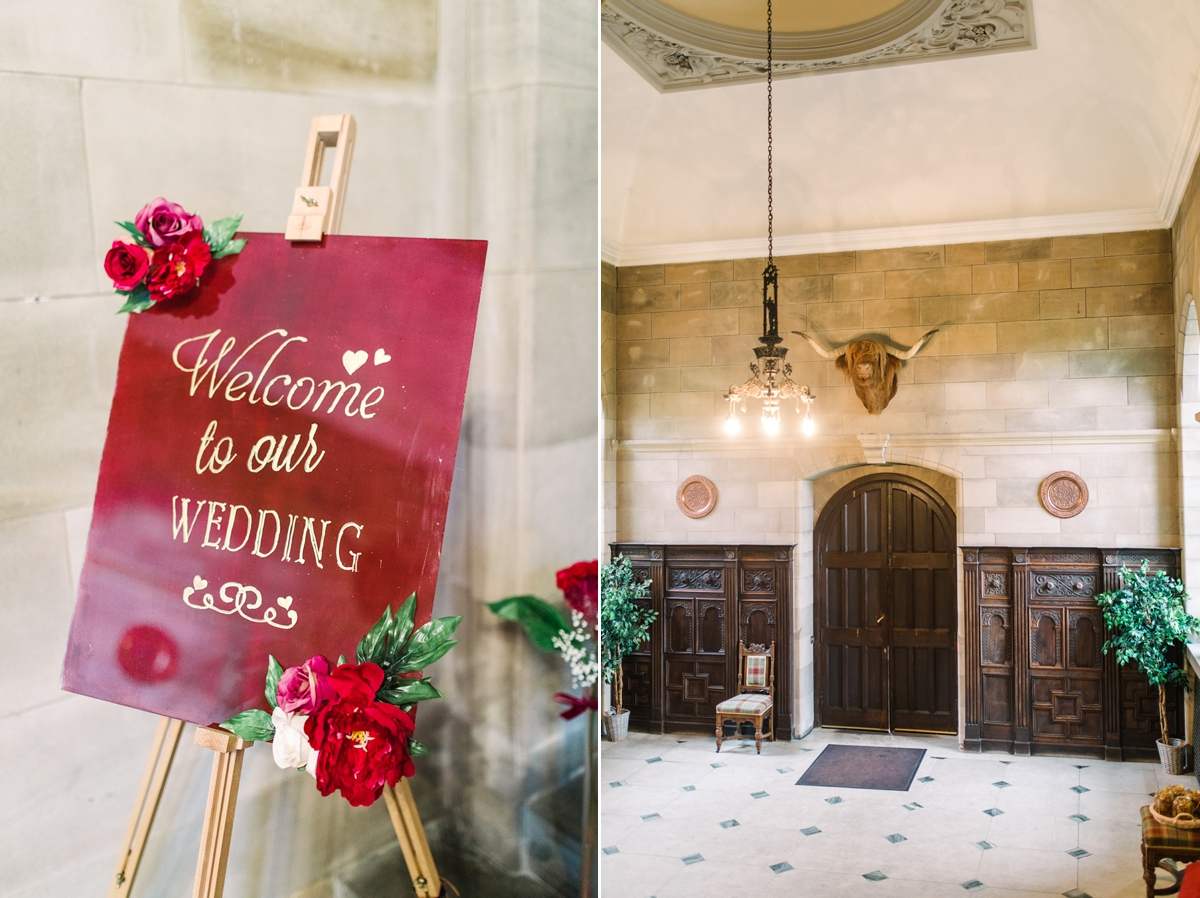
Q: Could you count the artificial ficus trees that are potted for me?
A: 2